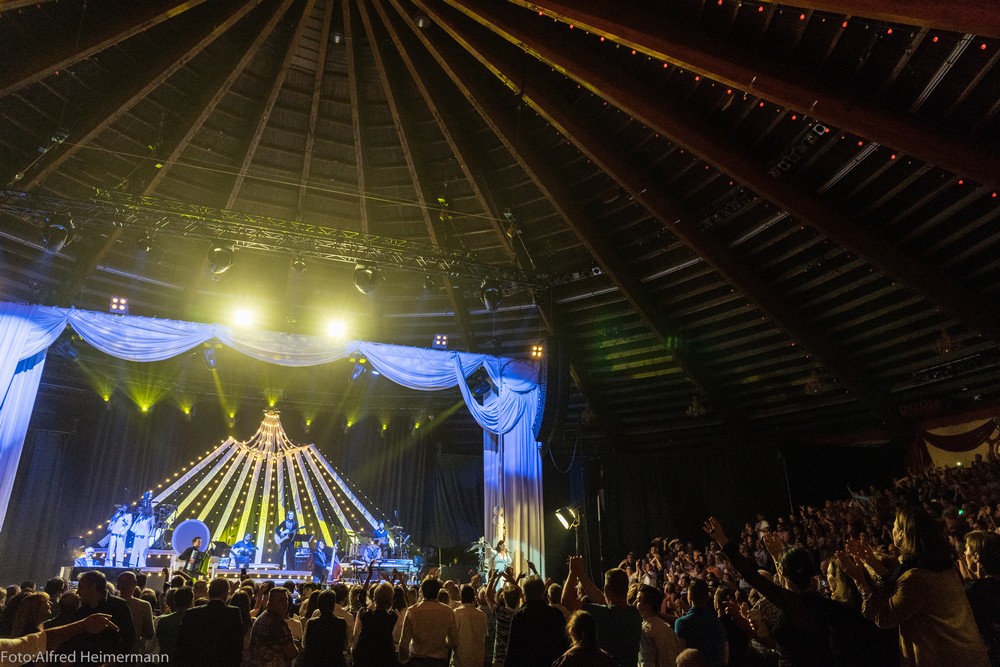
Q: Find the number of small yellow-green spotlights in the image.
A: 9